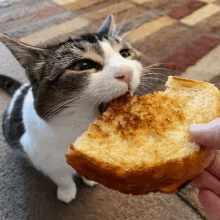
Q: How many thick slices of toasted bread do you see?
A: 1